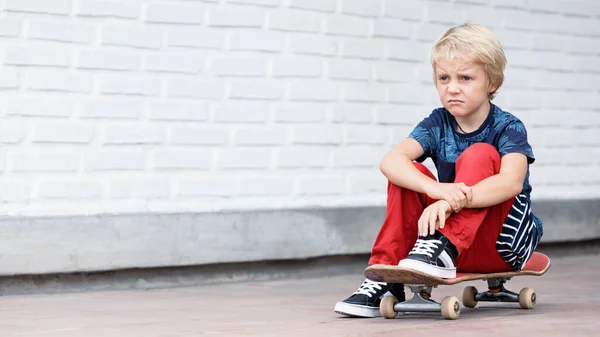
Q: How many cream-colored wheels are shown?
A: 4